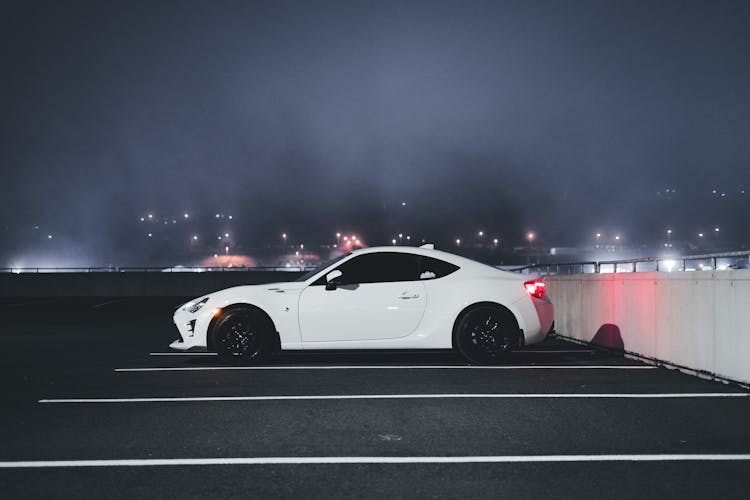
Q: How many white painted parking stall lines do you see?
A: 4